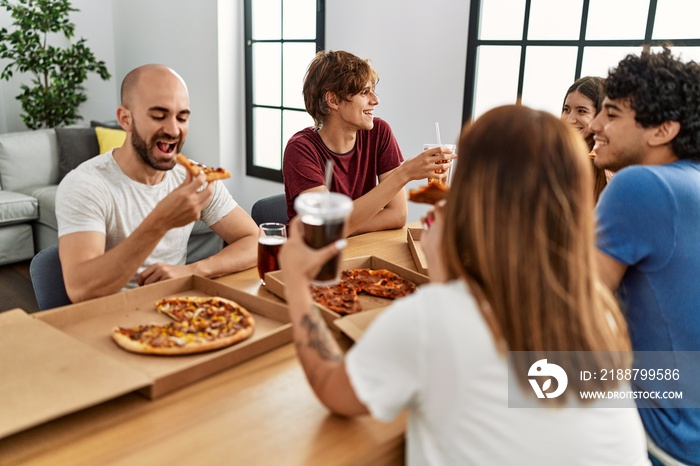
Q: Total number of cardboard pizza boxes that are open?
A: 3